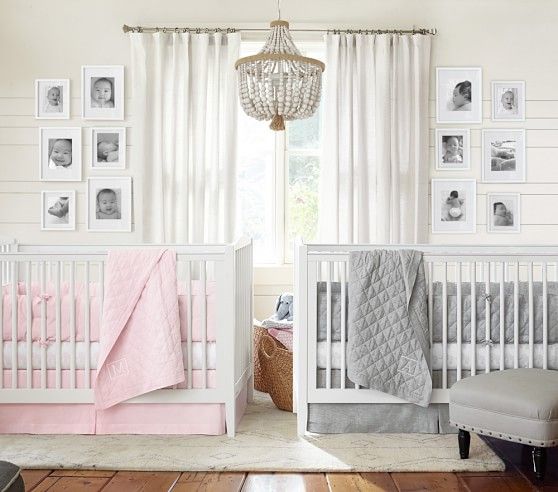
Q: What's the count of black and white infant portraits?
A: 12